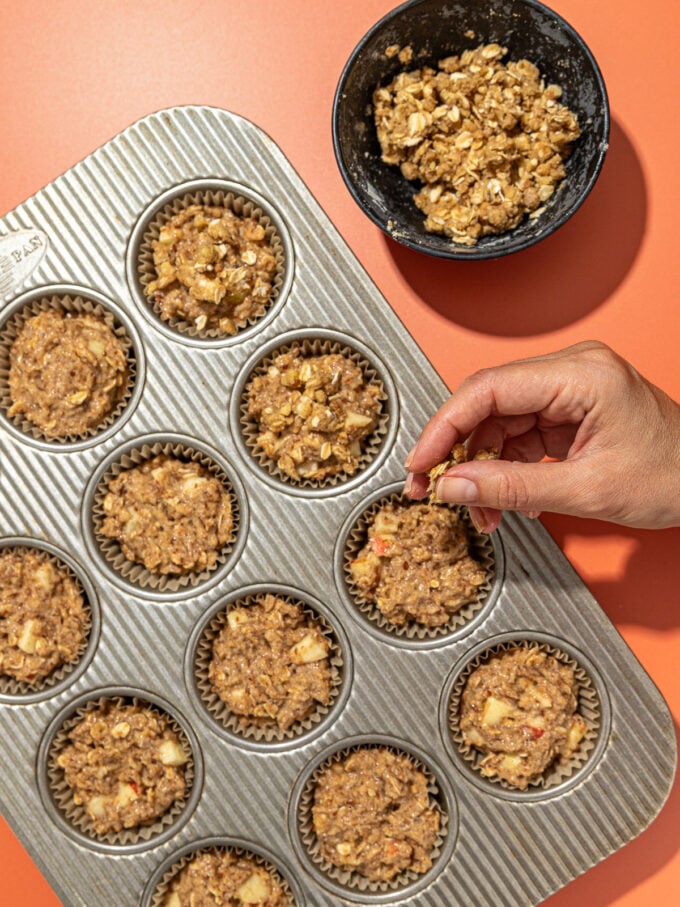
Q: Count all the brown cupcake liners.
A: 11